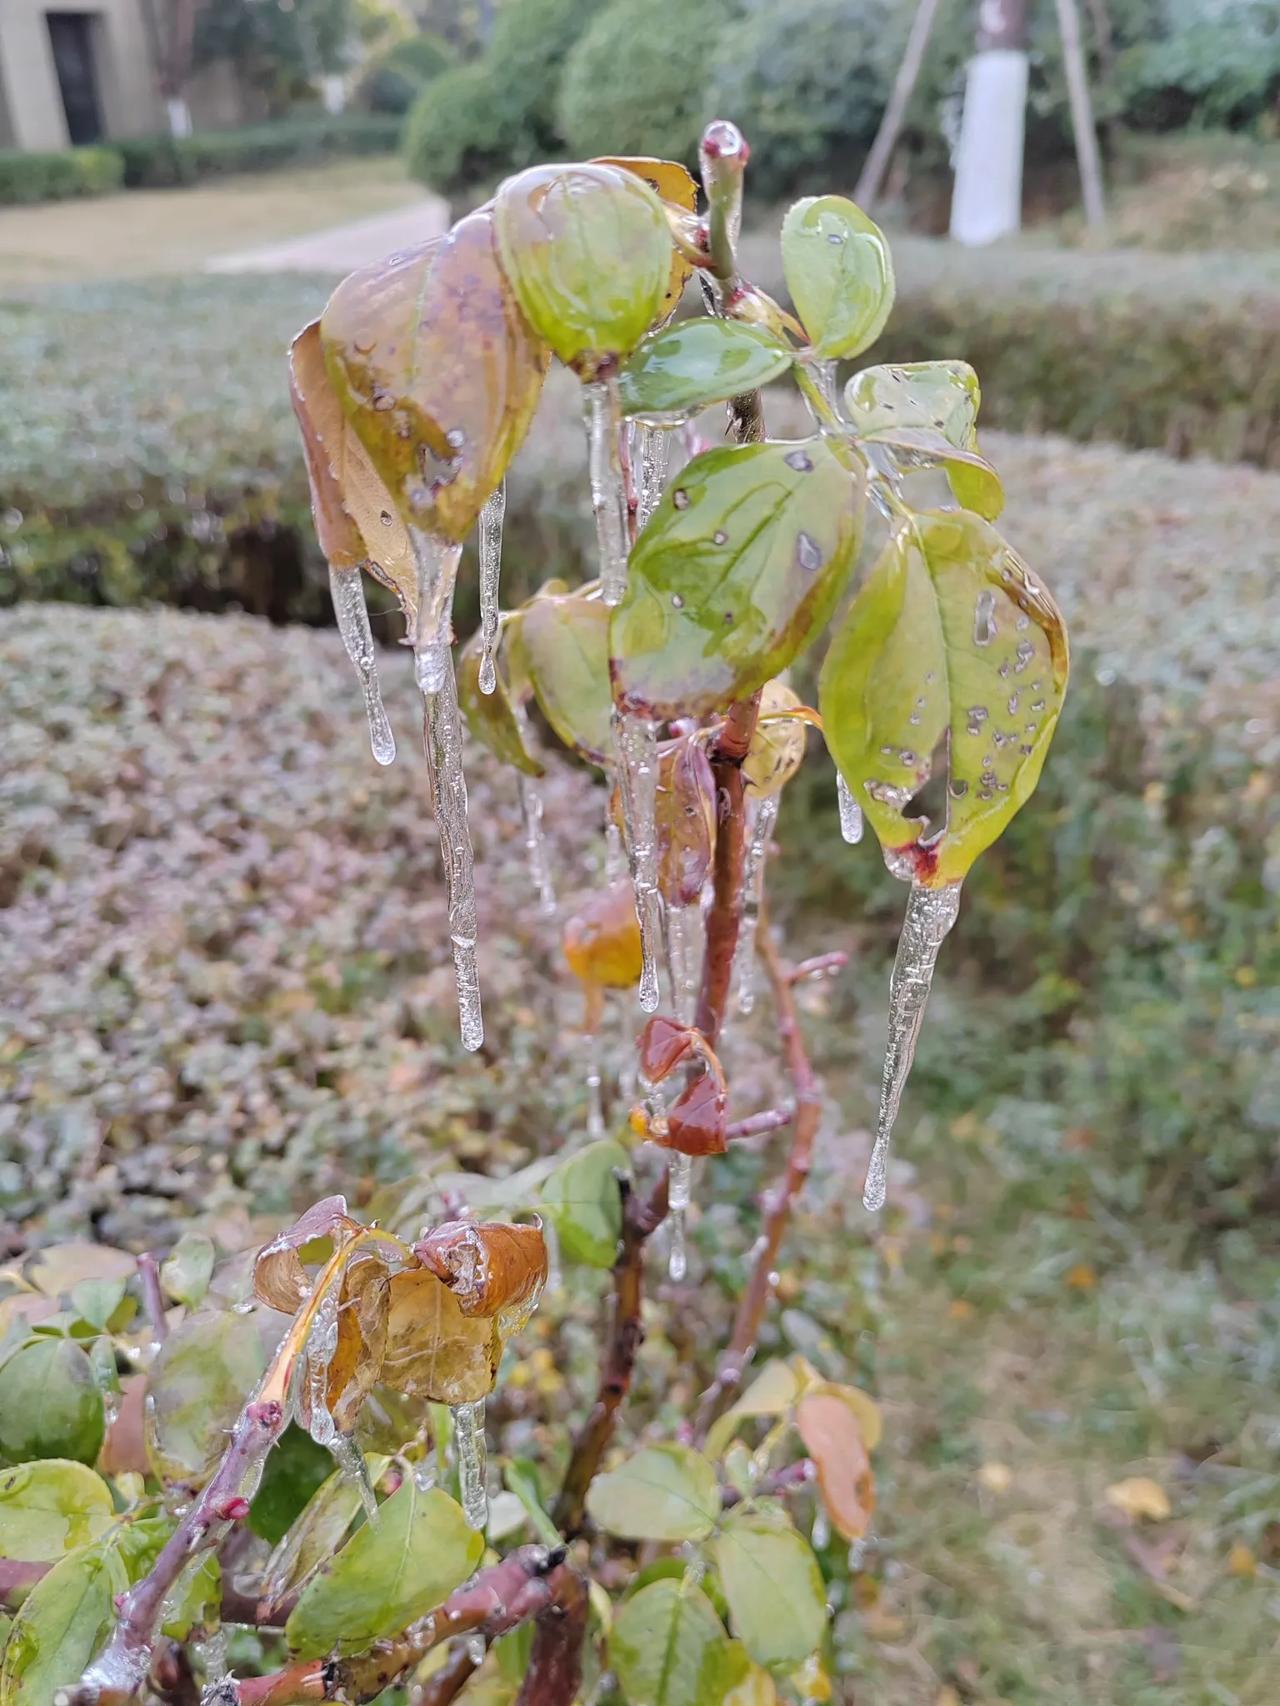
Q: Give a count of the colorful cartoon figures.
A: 0